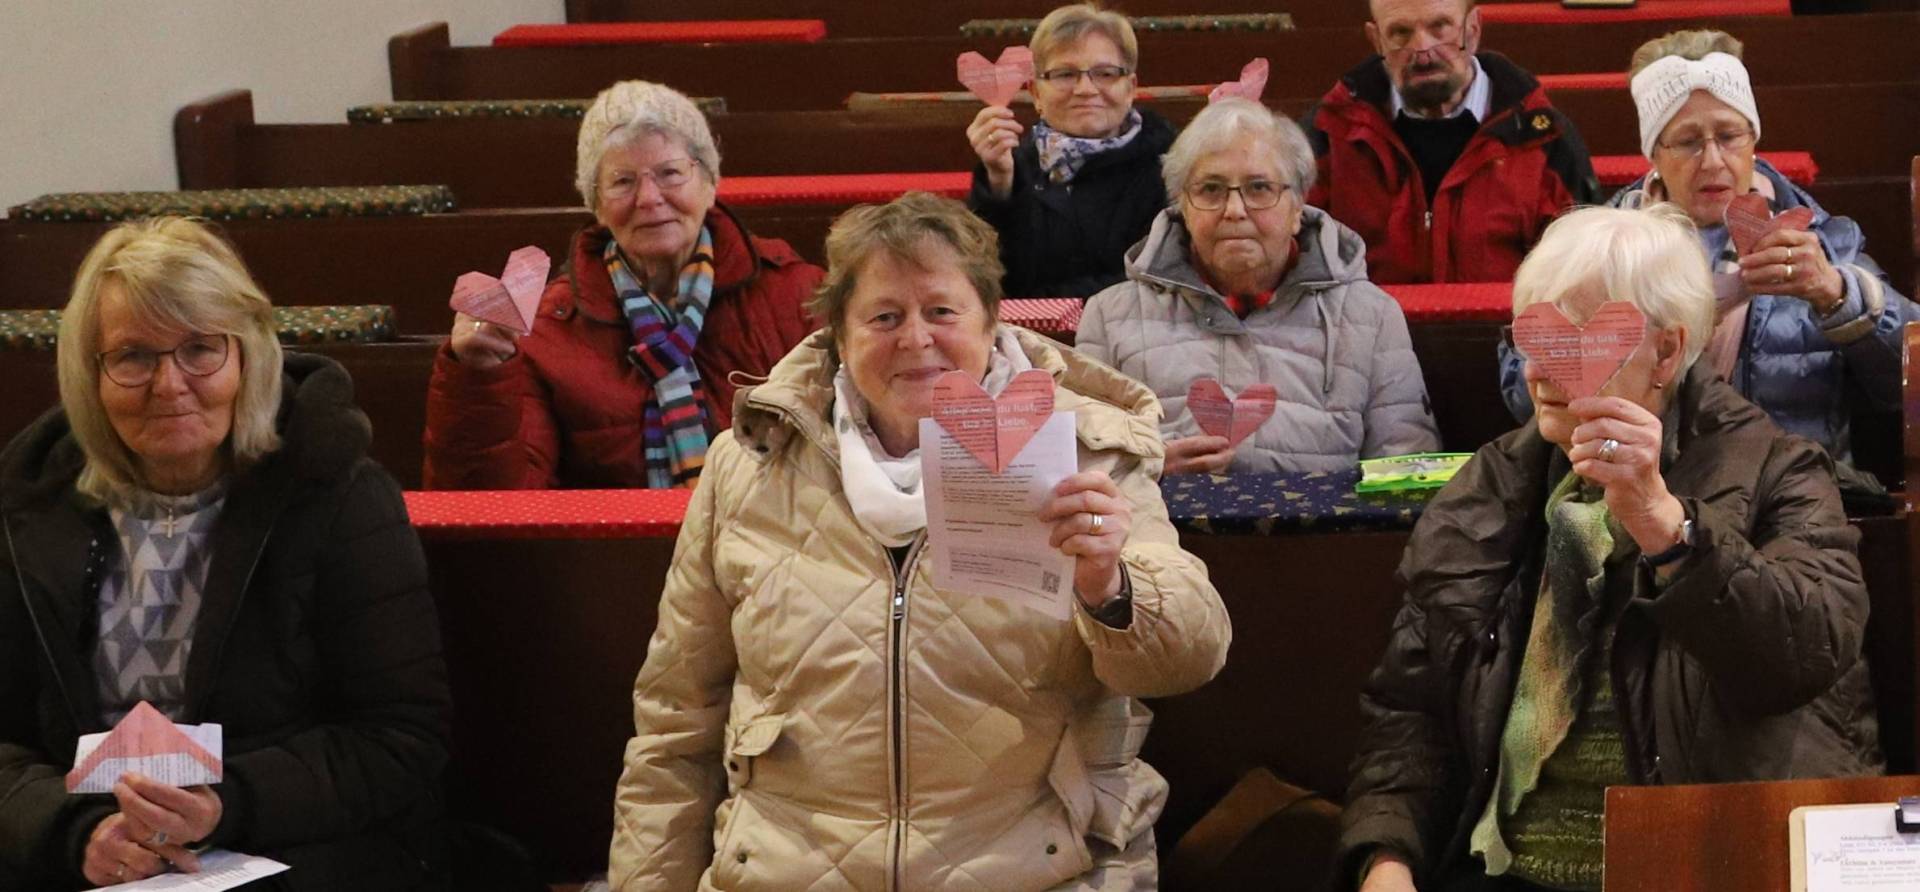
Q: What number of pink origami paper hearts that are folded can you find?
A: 7